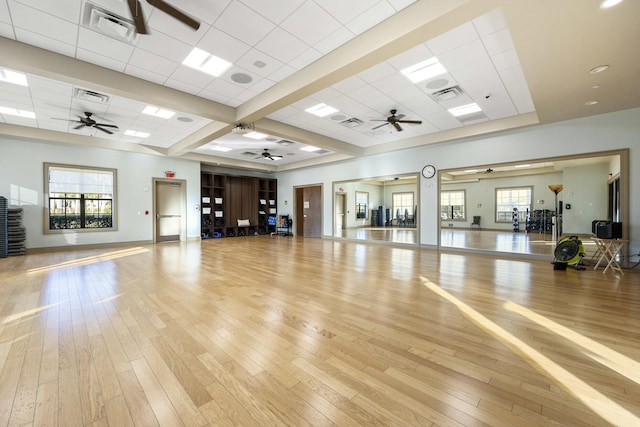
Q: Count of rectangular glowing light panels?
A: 12